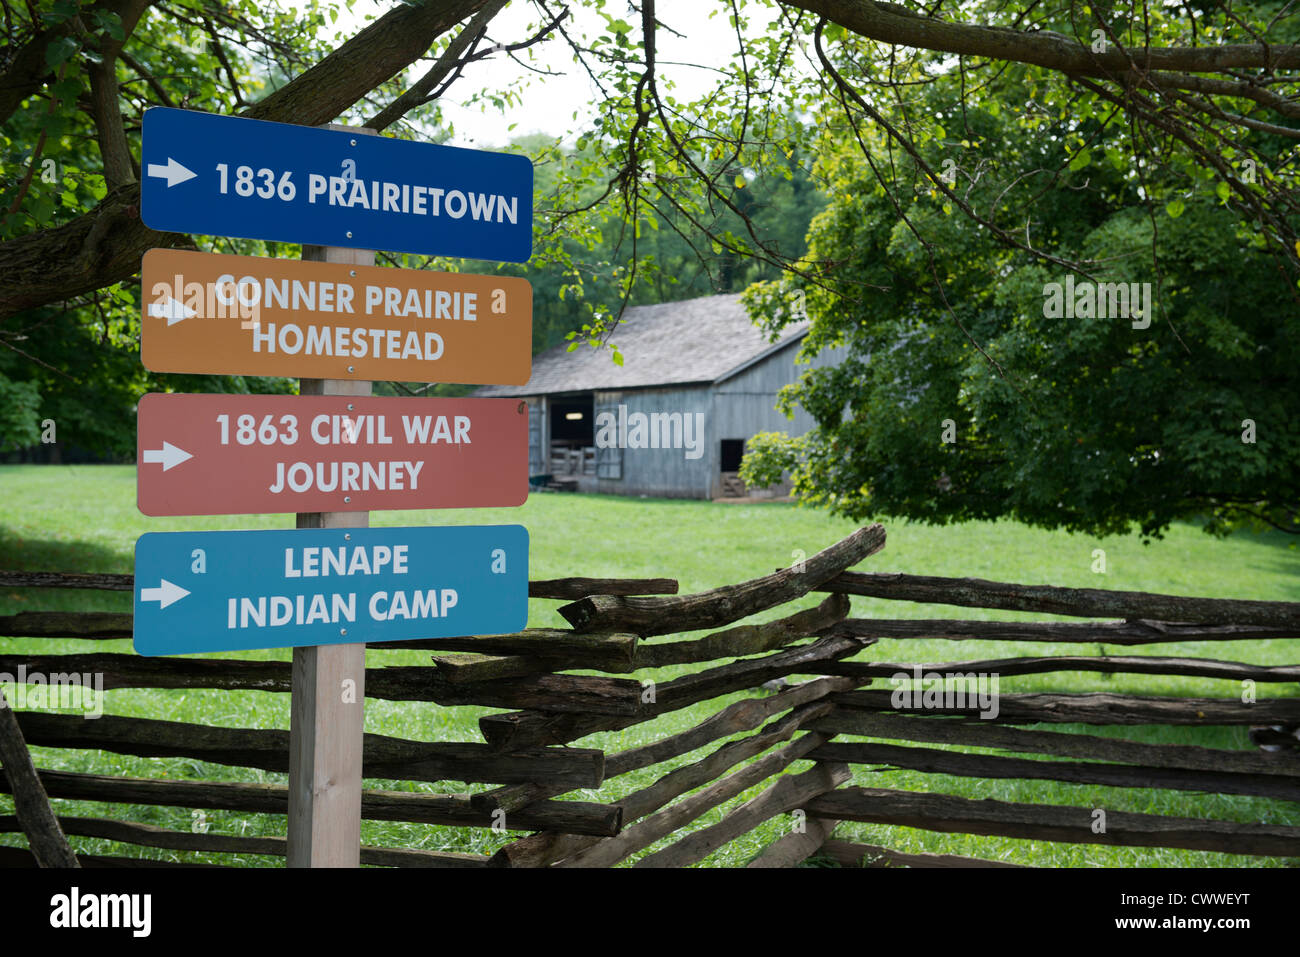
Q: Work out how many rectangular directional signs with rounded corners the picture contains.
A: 4